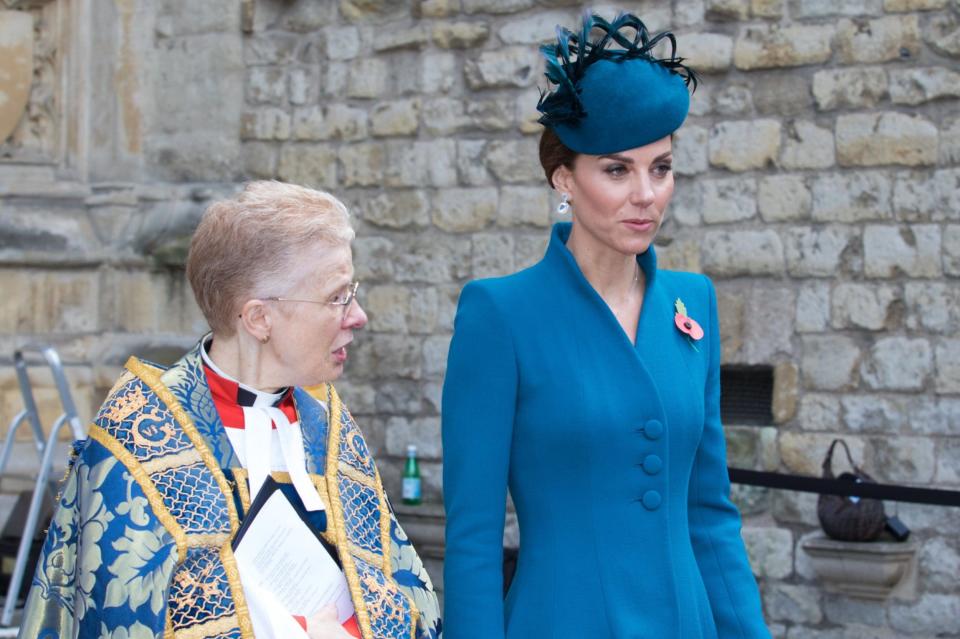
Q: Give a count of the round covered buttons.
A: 3